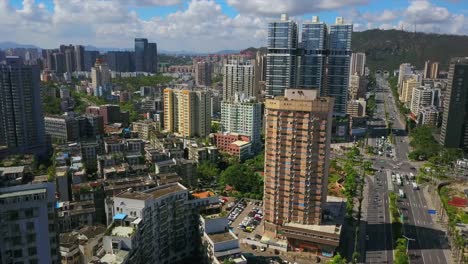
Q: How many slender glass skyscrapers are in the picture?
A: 3